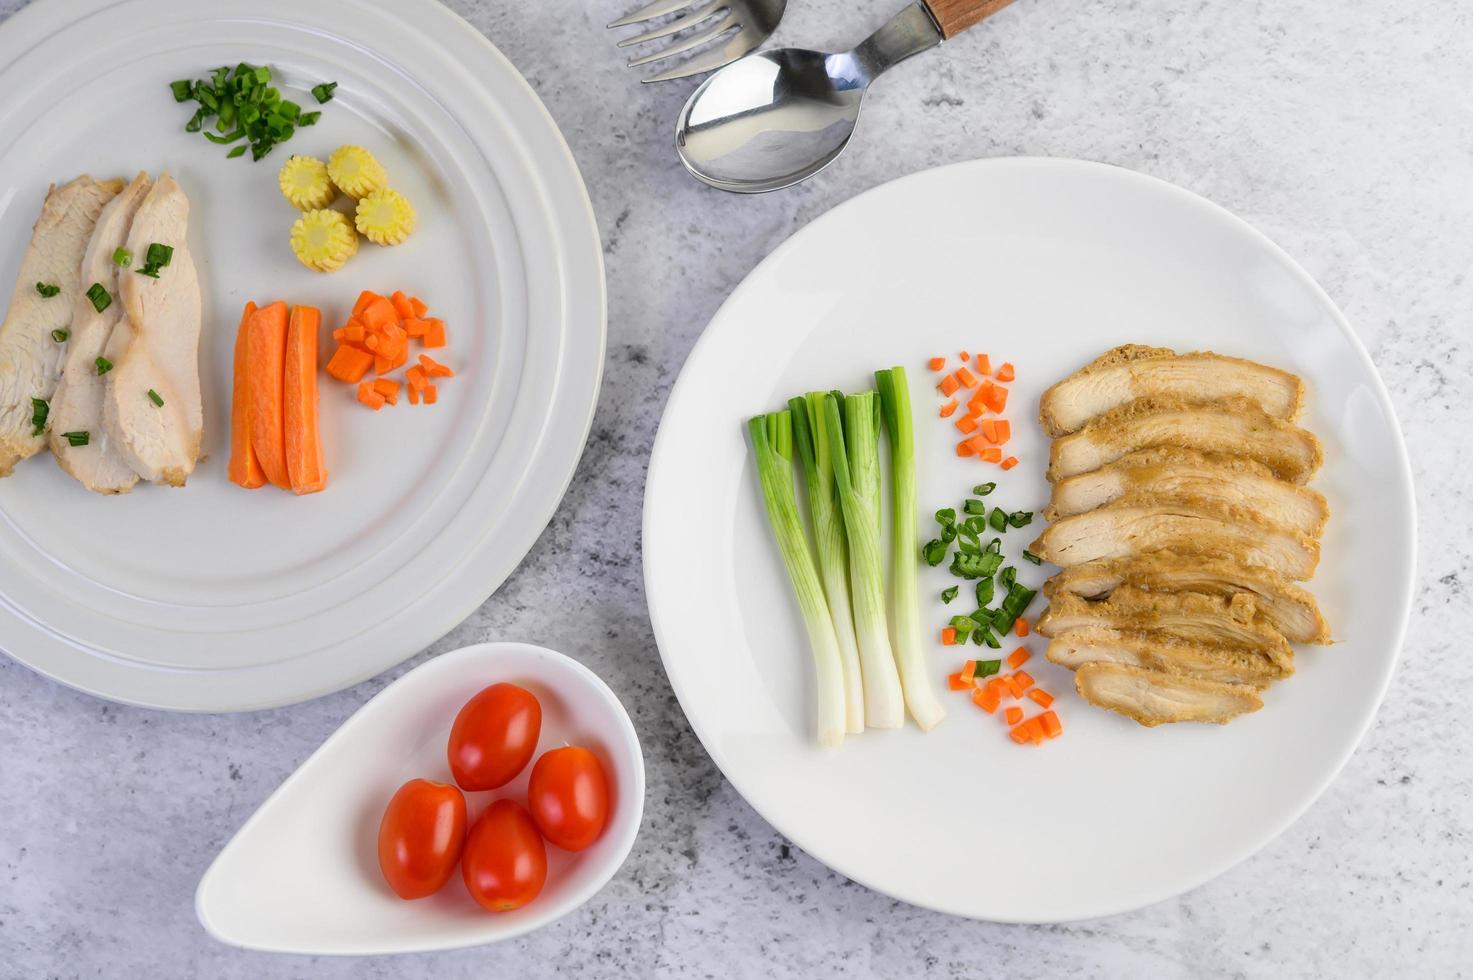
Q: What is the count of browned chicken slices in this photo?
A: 8